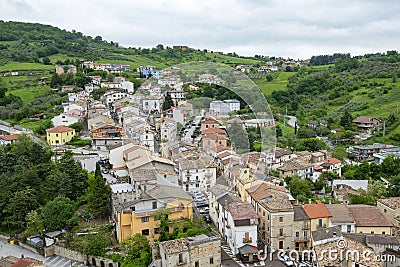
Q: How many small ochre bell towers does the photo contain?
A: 1